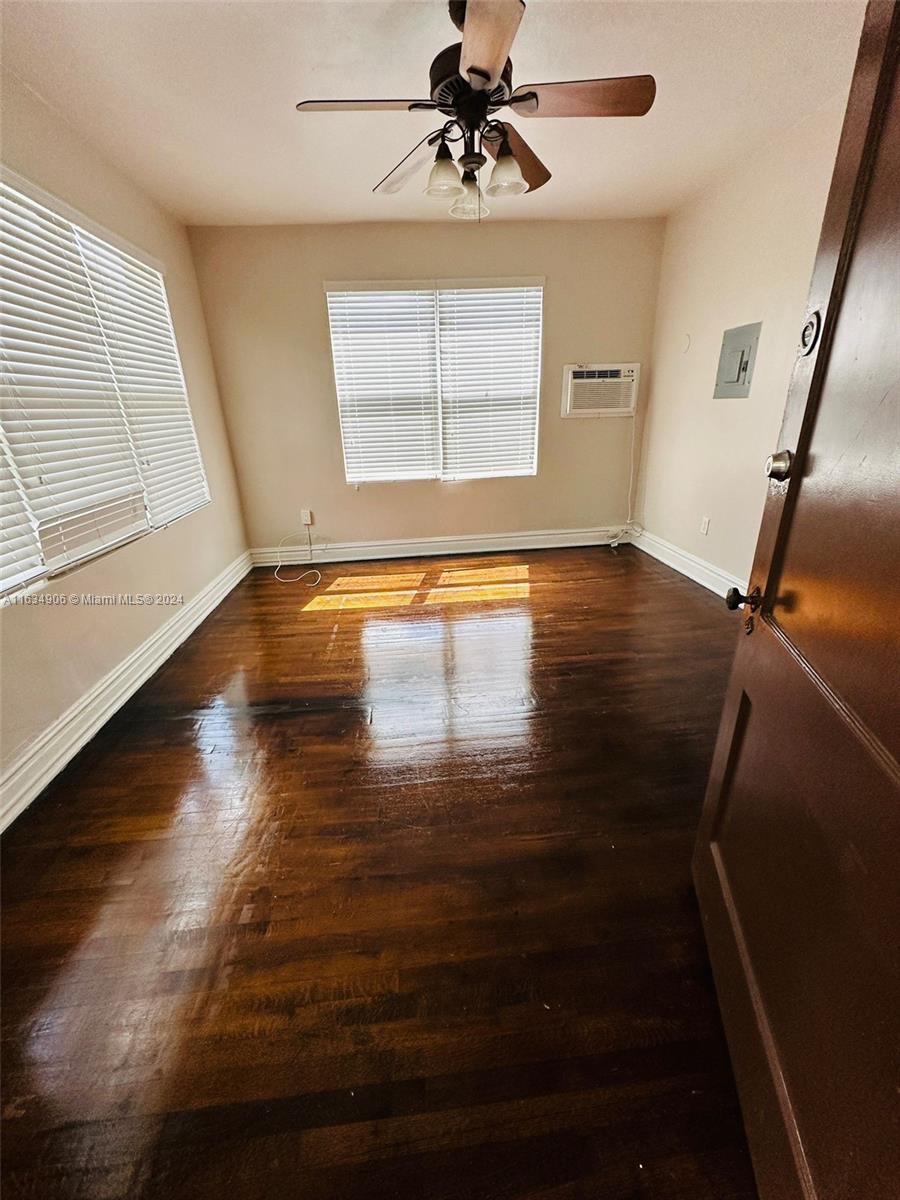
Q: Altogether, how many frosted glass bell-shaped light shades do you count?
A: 3